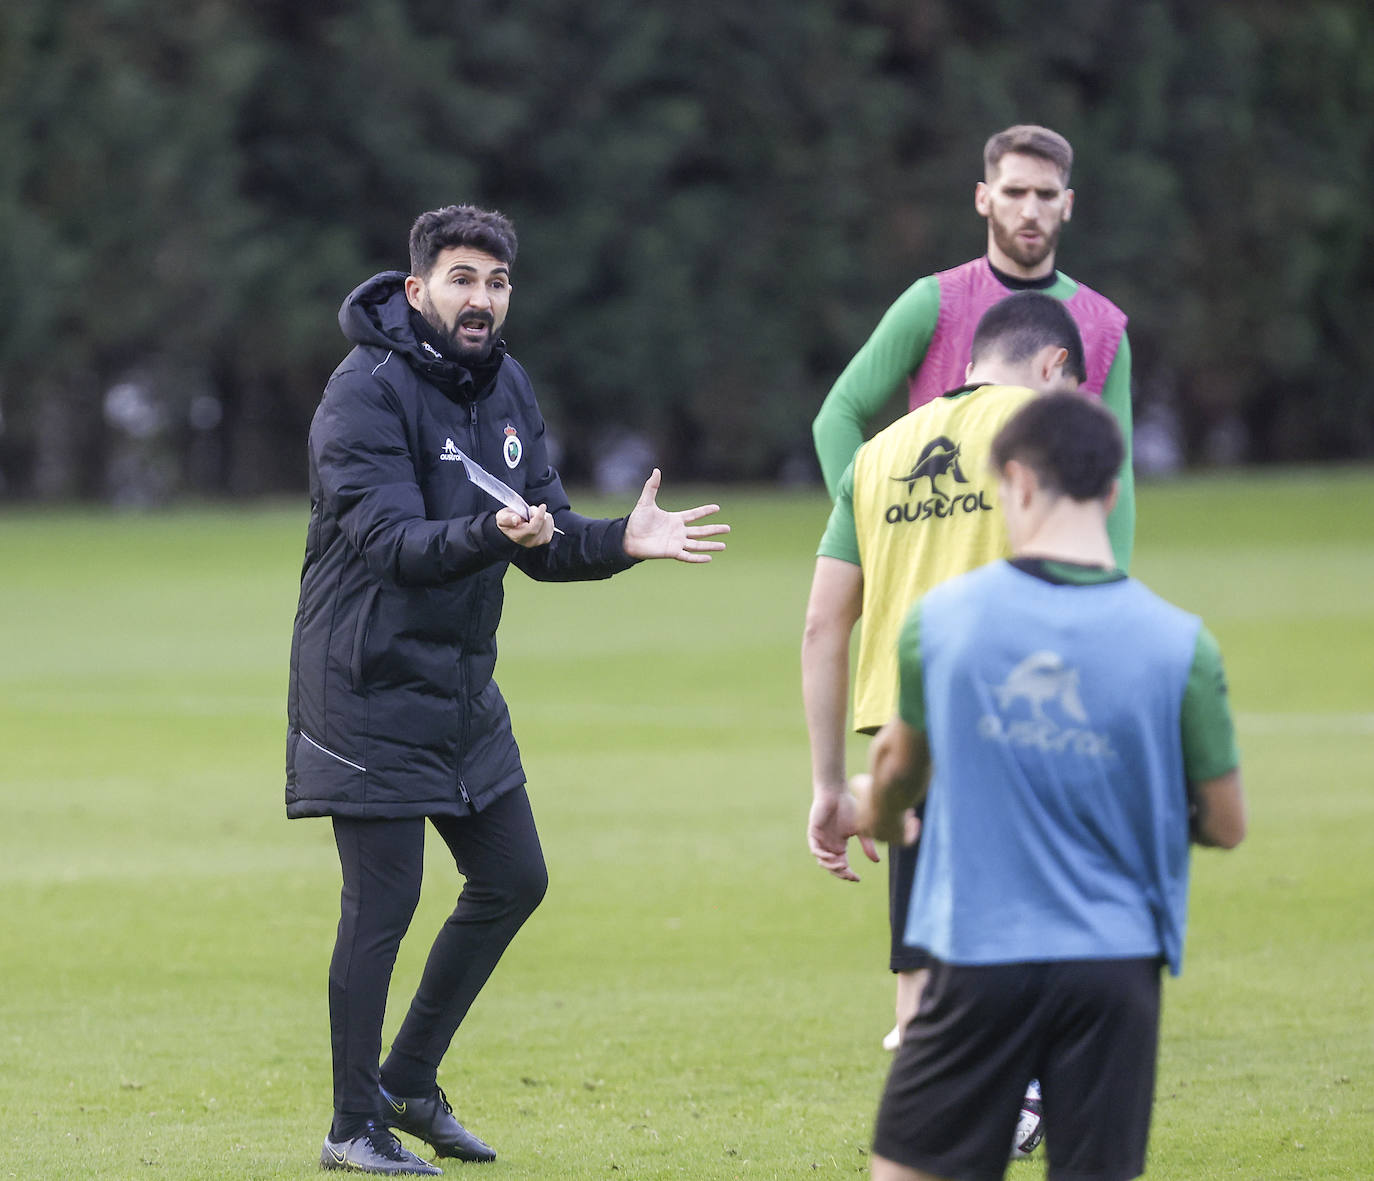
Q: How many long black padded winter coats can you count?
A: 1